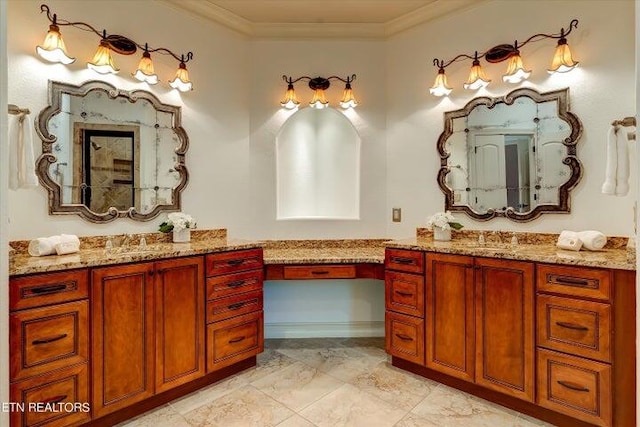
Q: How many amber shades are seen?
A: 11